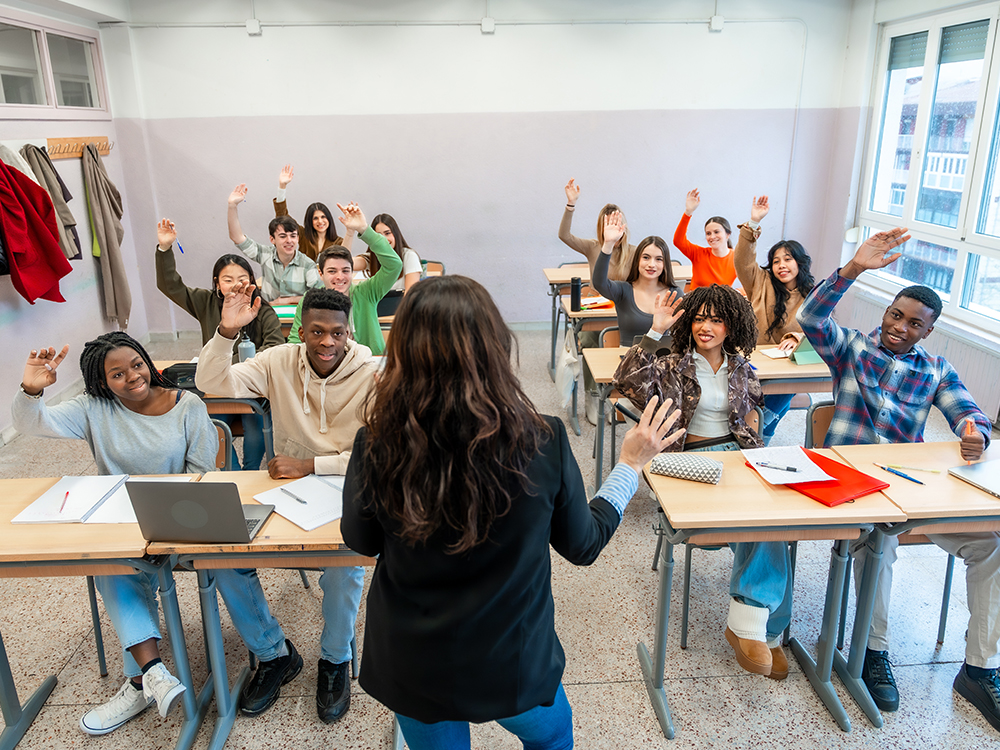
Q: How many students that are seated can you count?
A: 13